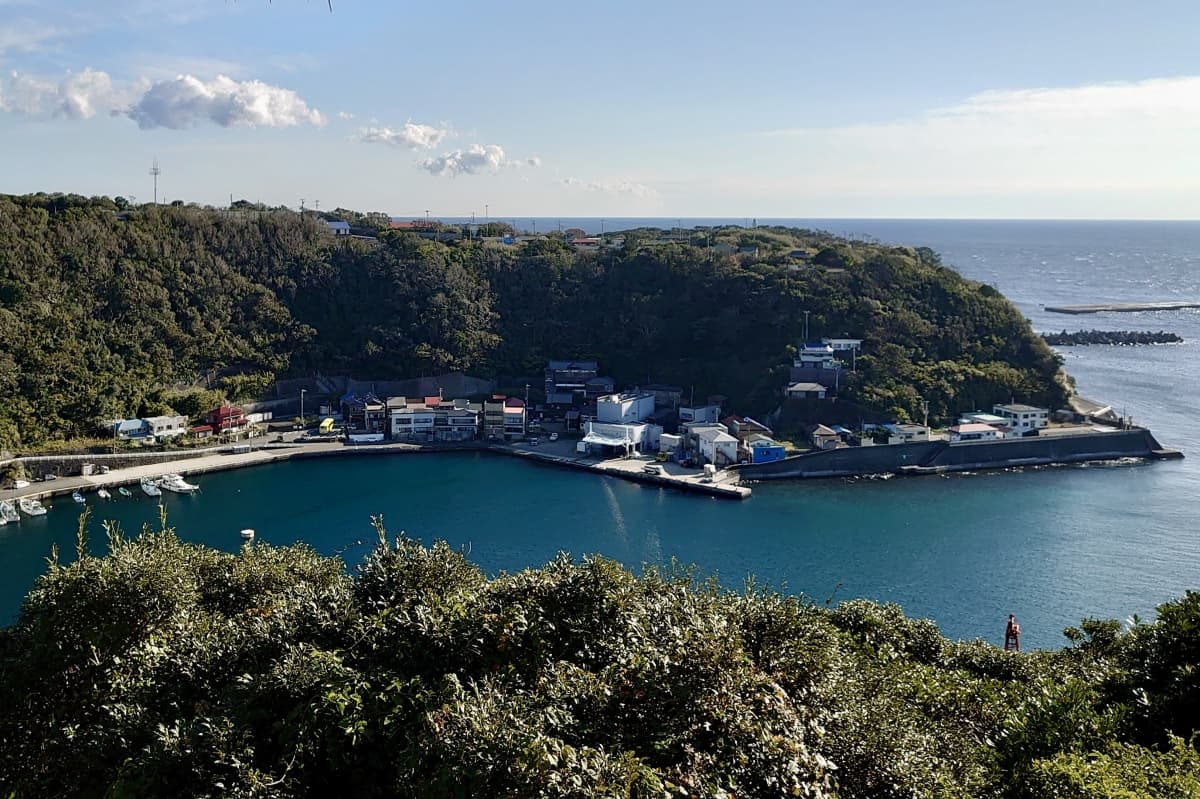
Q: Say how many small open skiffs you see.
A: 3